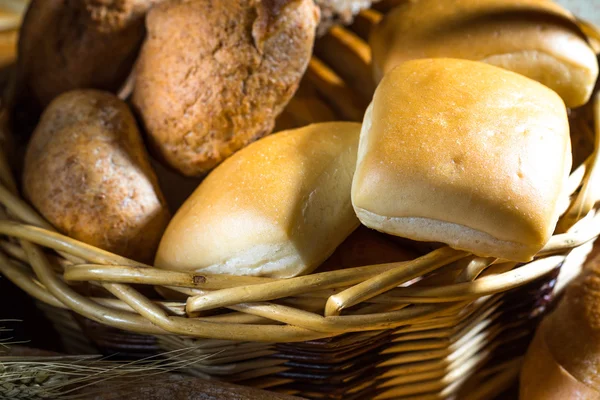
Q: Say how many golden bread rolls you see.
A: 3